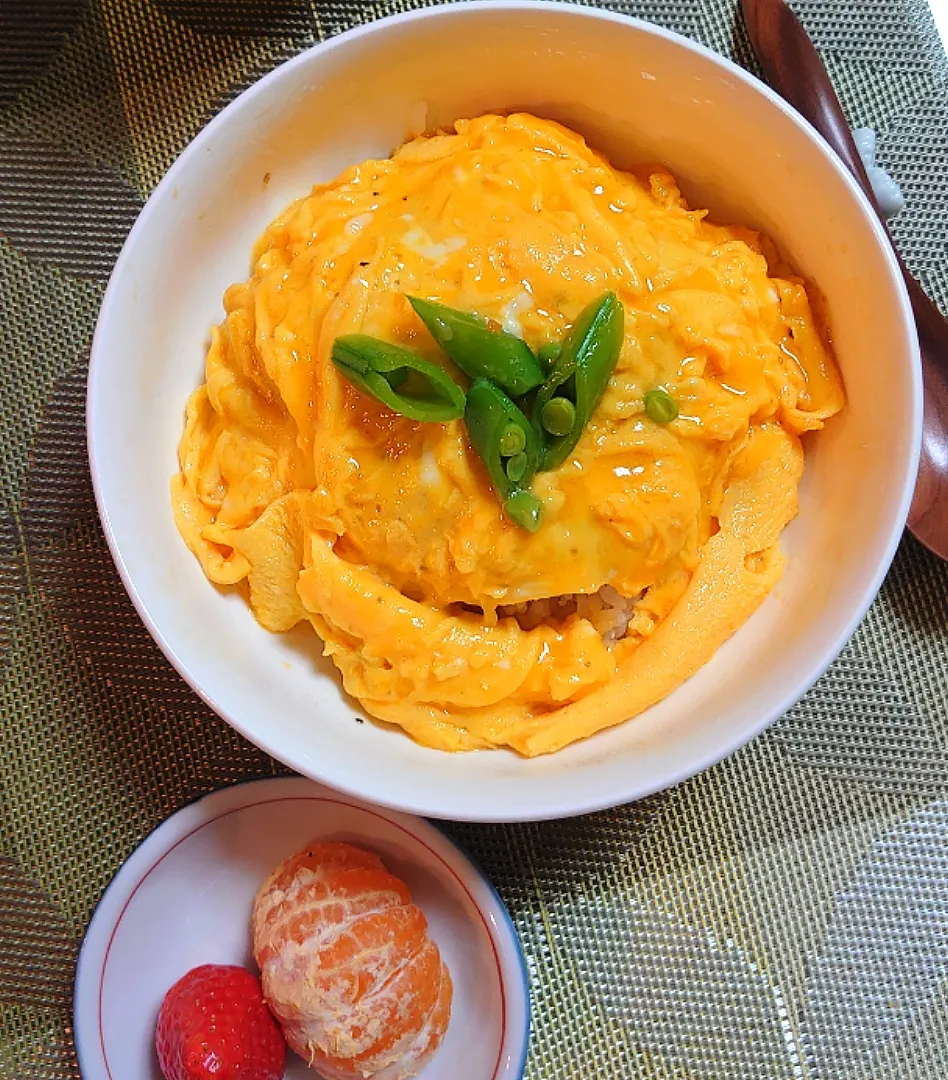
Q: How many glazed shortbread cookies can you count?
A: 0